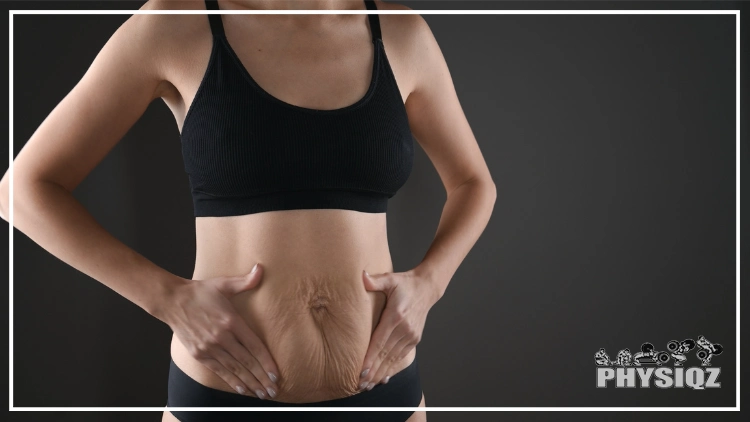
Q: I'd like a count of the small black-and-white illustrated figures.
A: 5